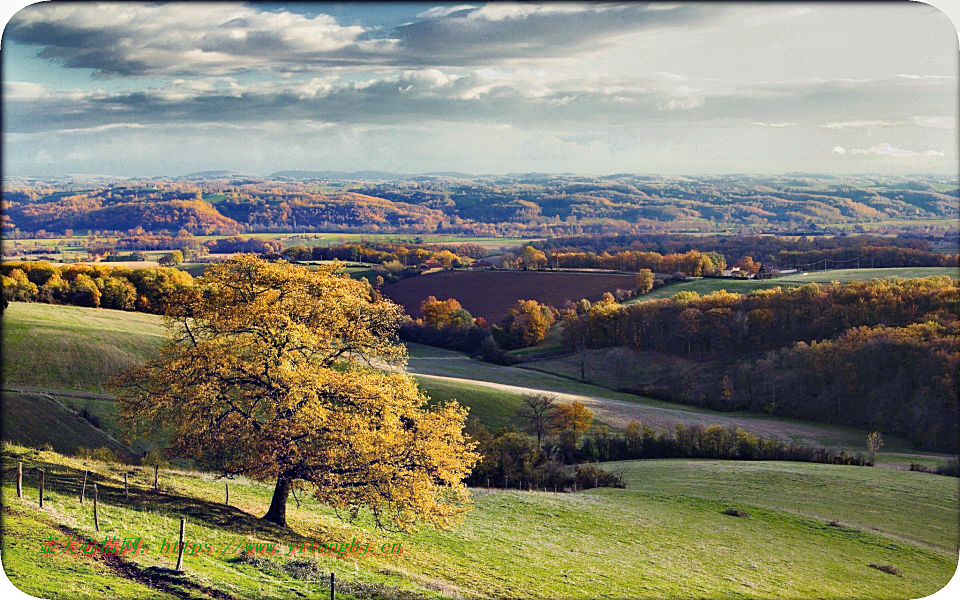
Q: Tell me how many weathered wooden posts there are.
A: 9